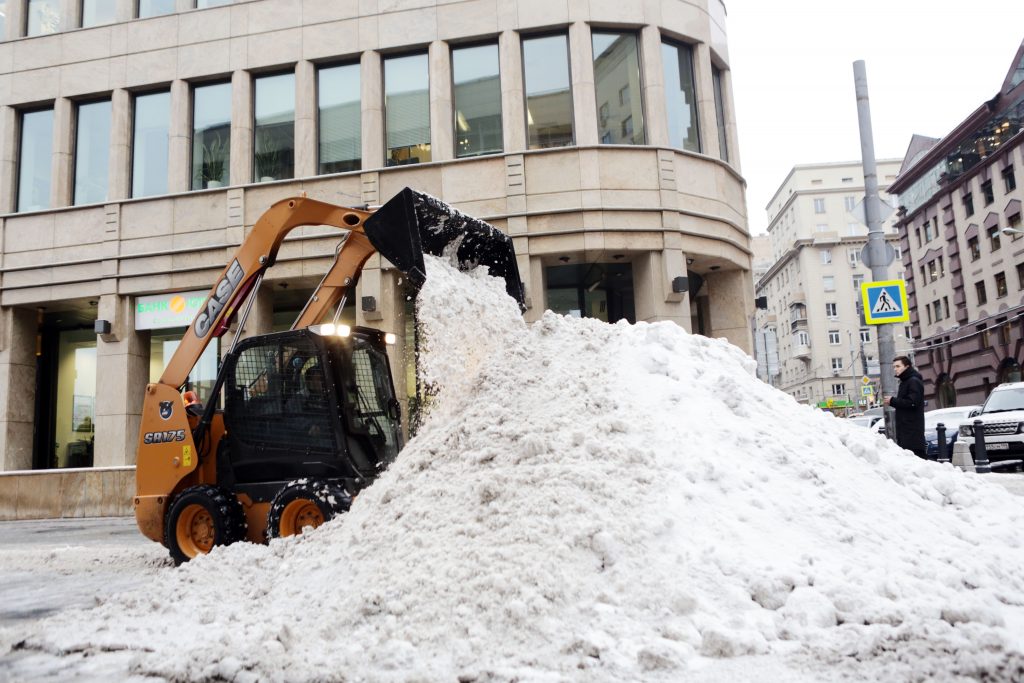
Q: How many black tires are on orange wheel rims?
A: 2